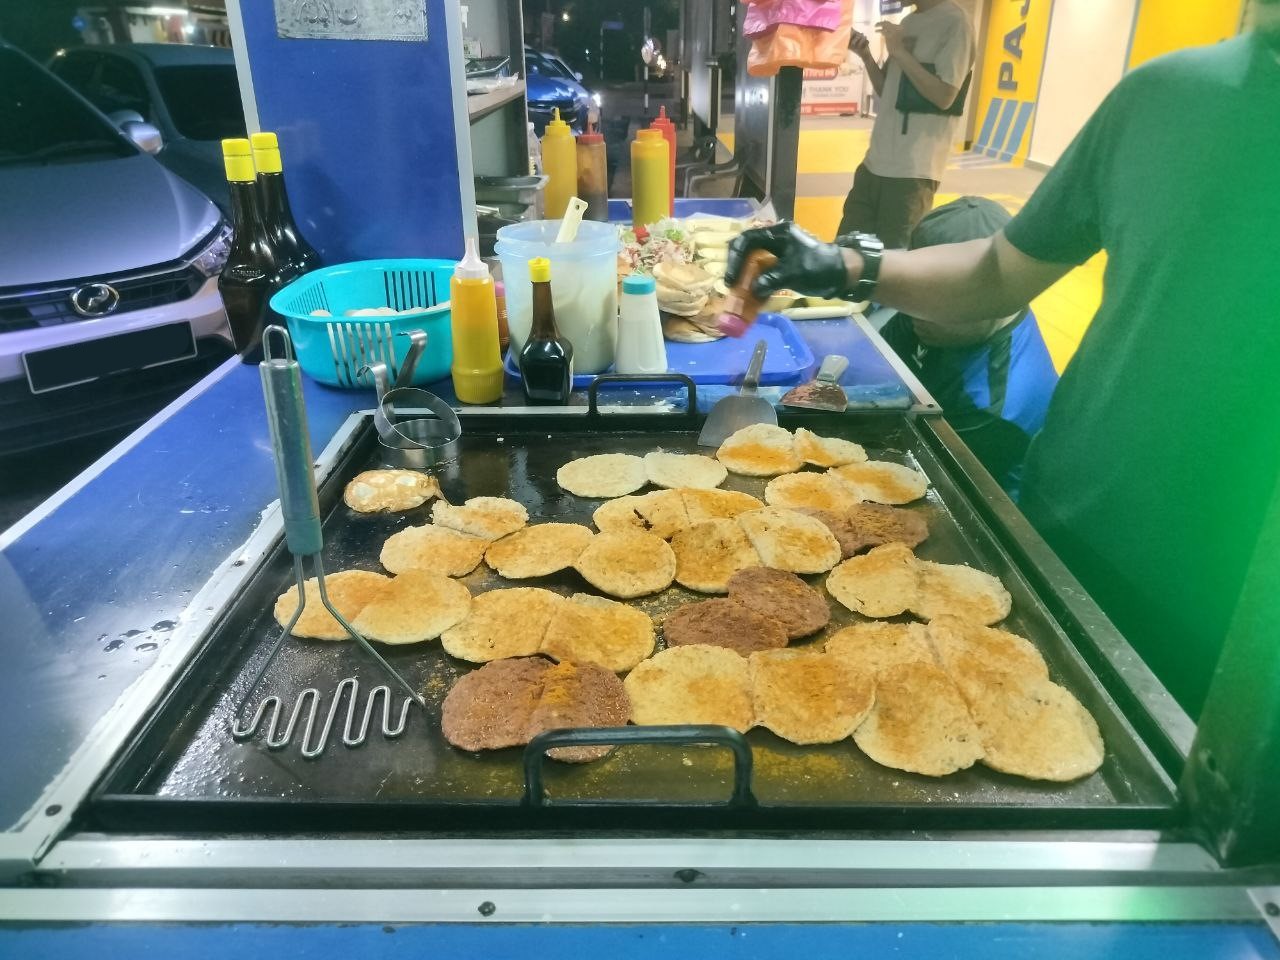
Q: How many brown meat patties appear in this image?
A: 6